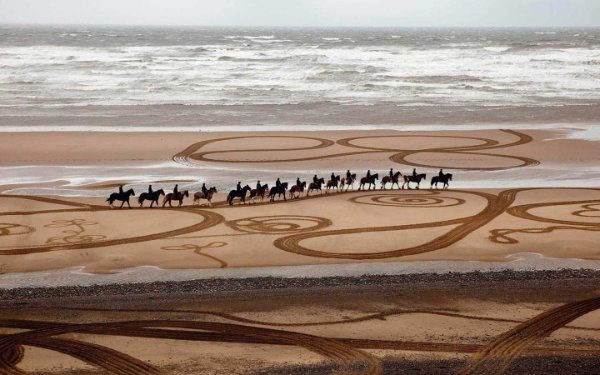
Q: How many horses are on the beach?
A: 15